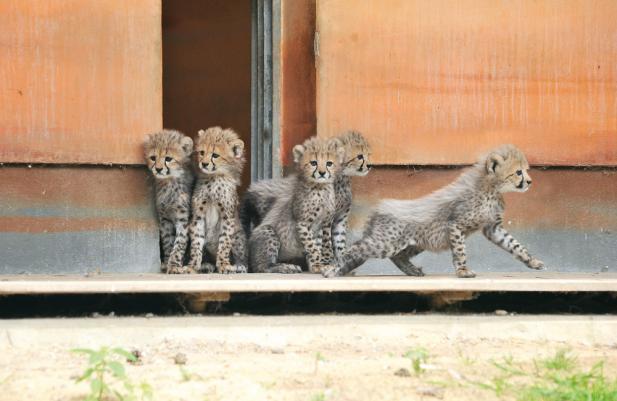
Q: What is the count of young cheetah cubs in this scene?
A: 5